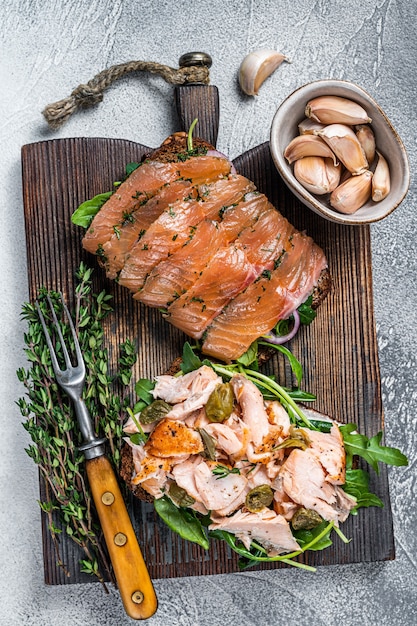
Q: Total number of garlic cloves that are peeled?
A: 0